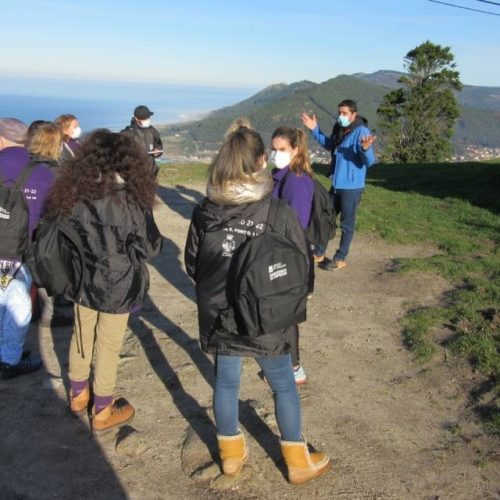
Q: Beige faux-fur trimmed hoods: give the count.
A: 1